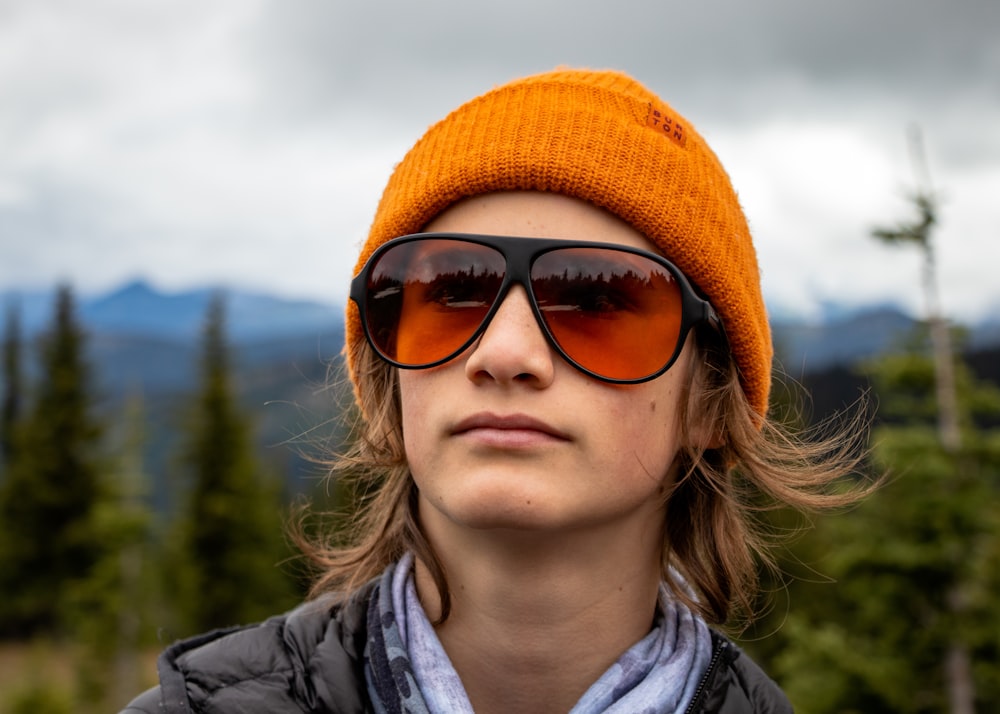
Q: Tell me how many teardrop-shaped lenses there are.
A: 2